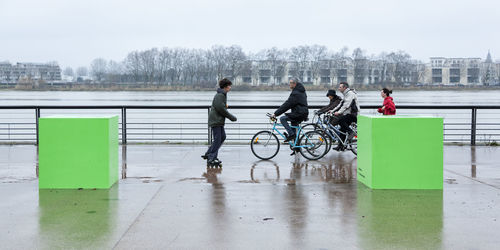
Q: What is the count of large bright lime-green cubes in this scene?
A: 2